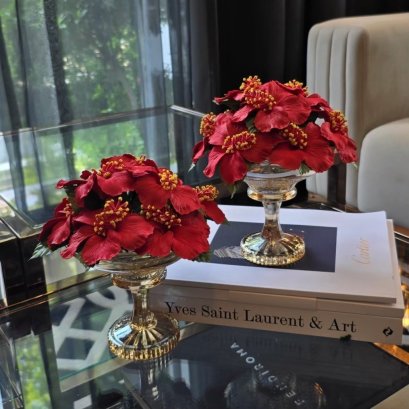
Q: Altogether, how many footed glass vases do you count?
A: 2